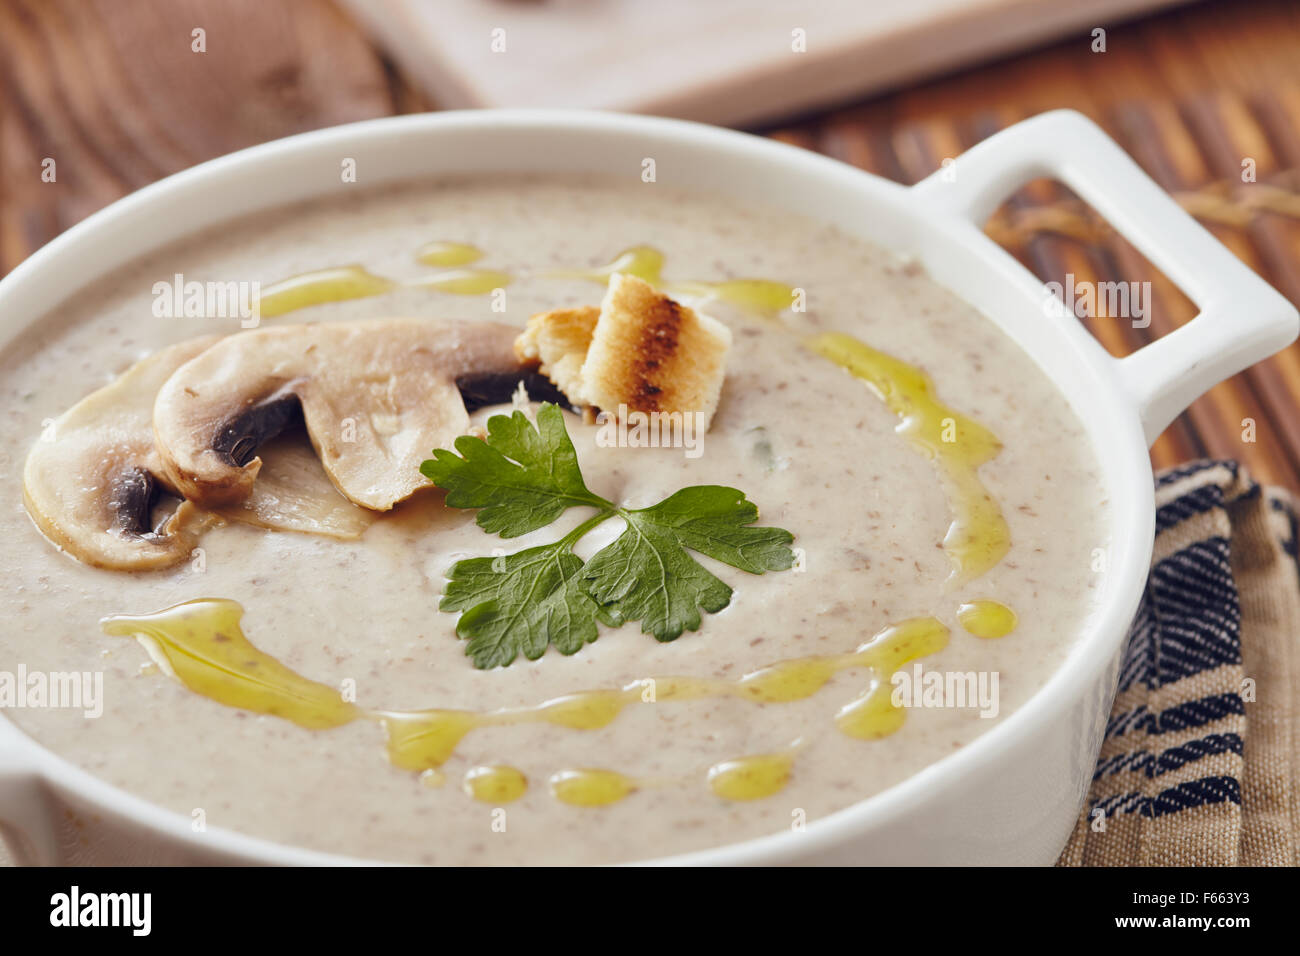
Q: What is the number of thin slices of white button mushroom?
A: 2